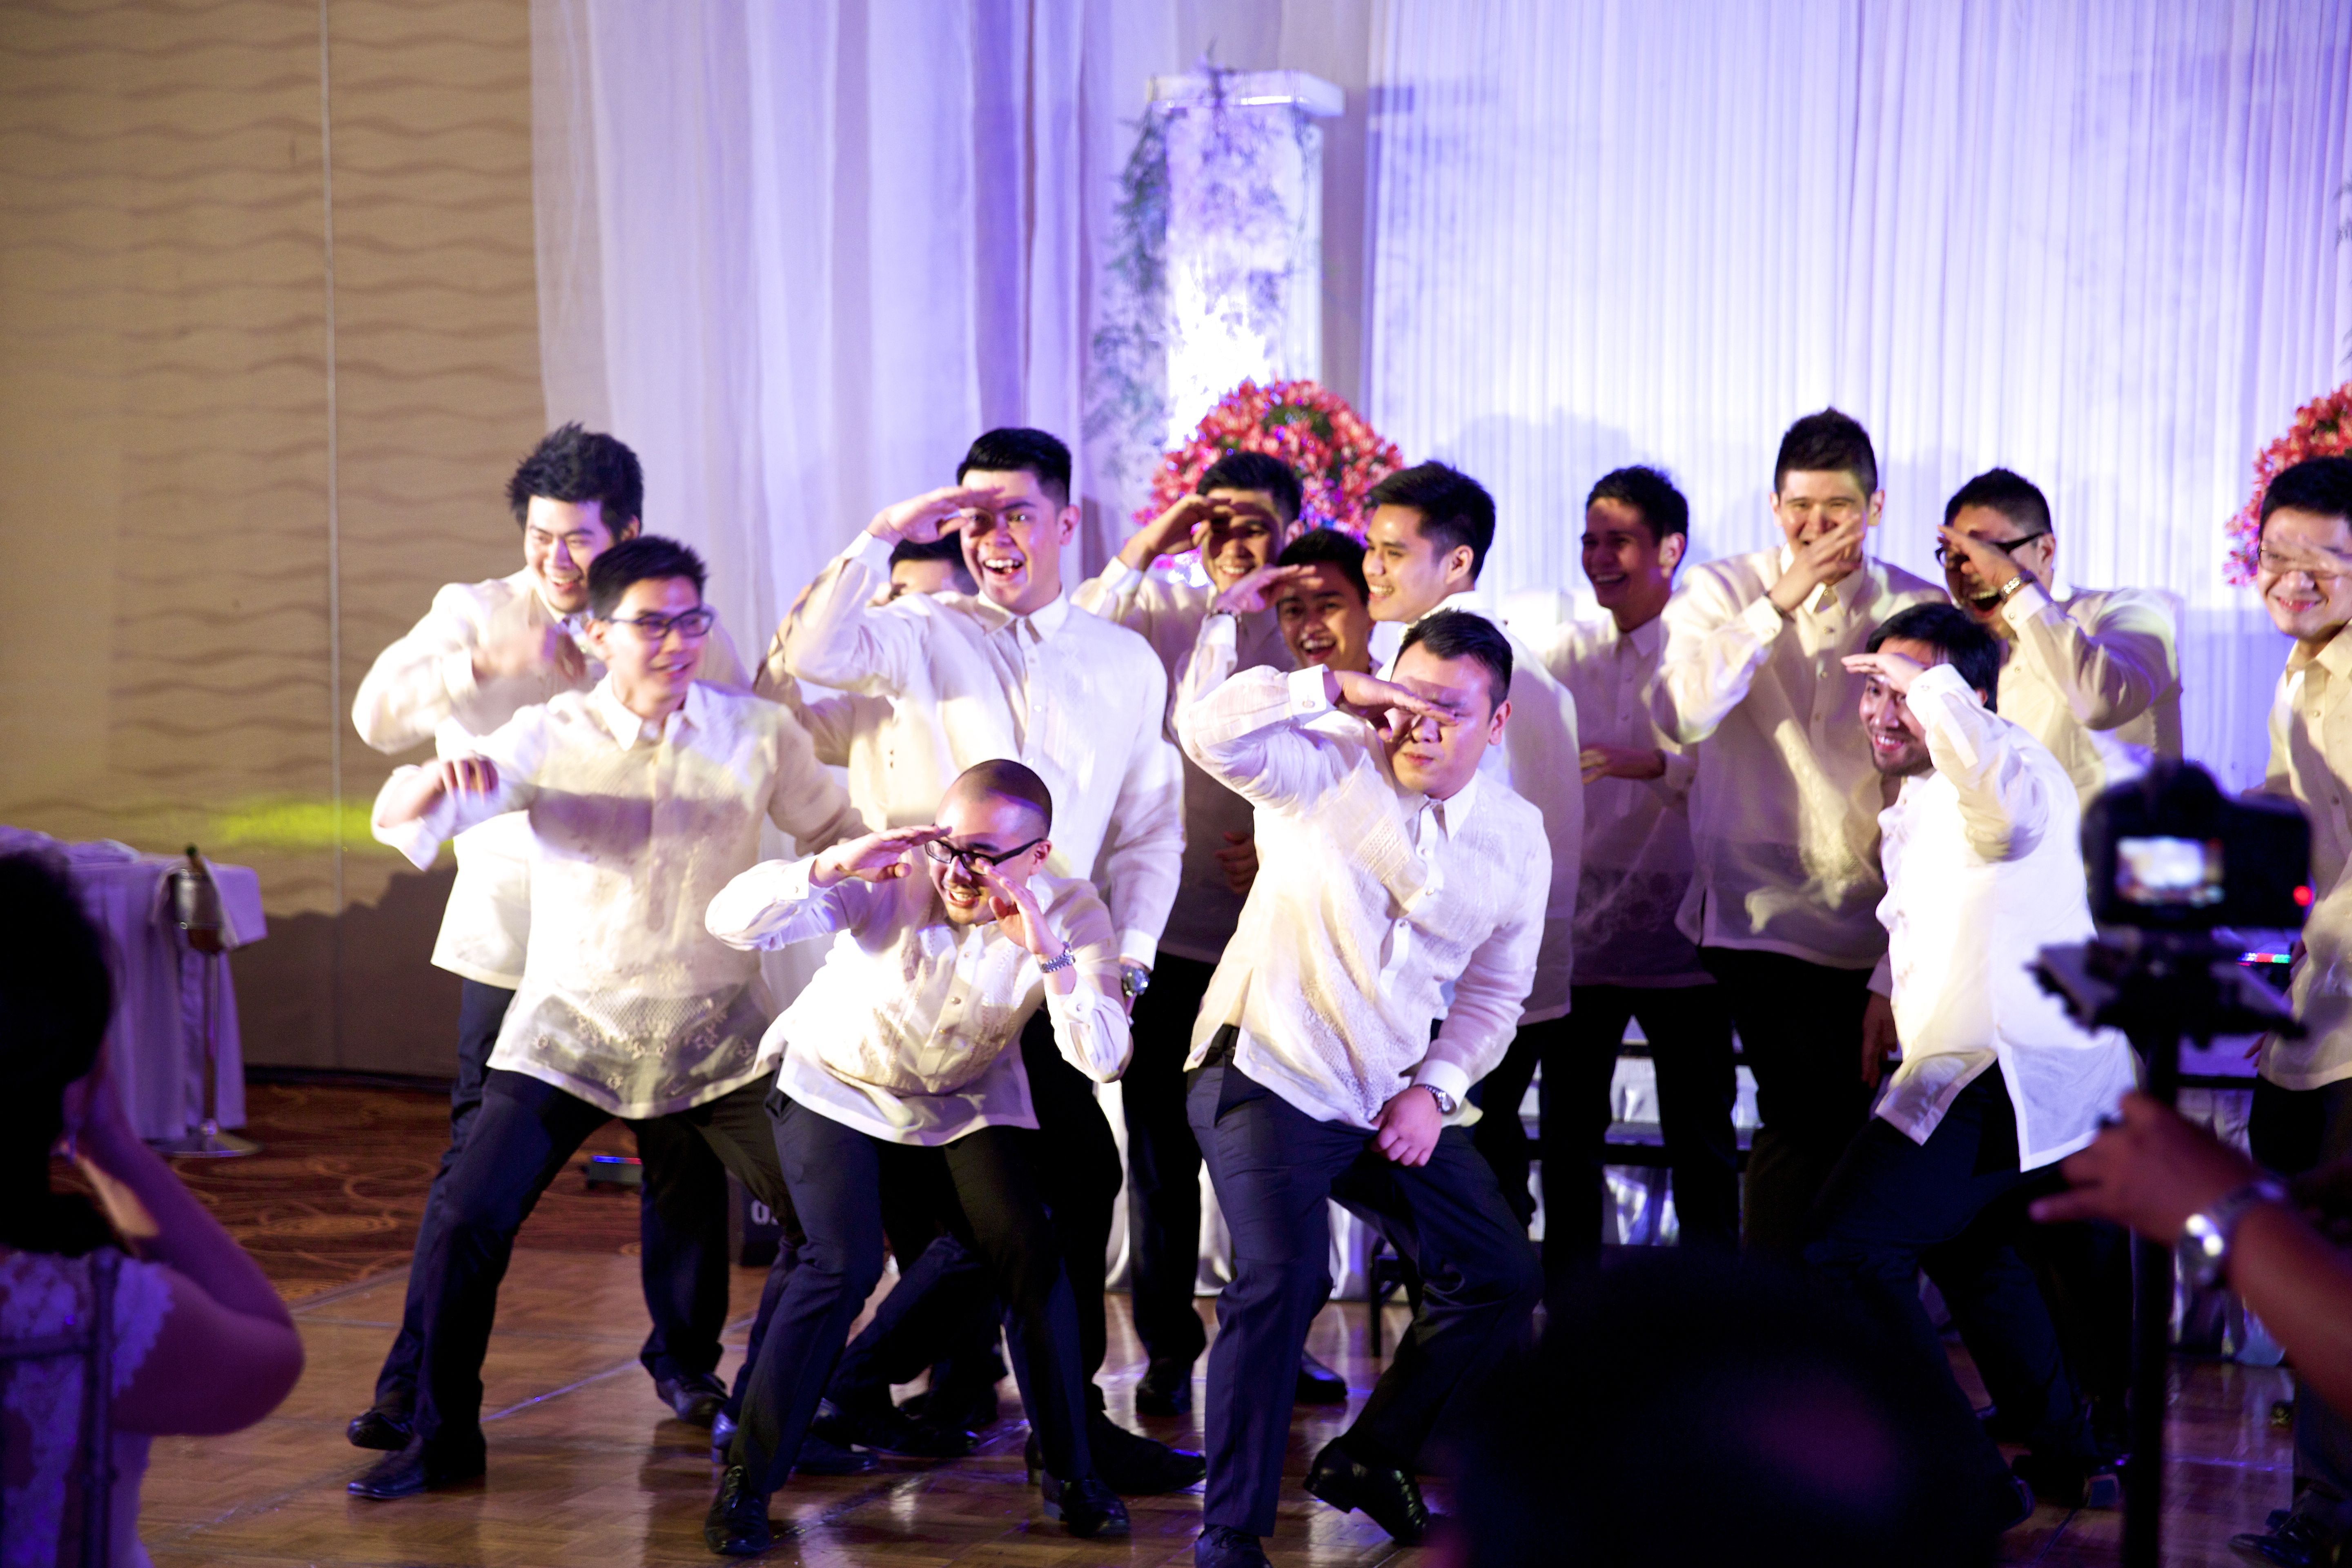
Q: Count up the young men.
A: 14